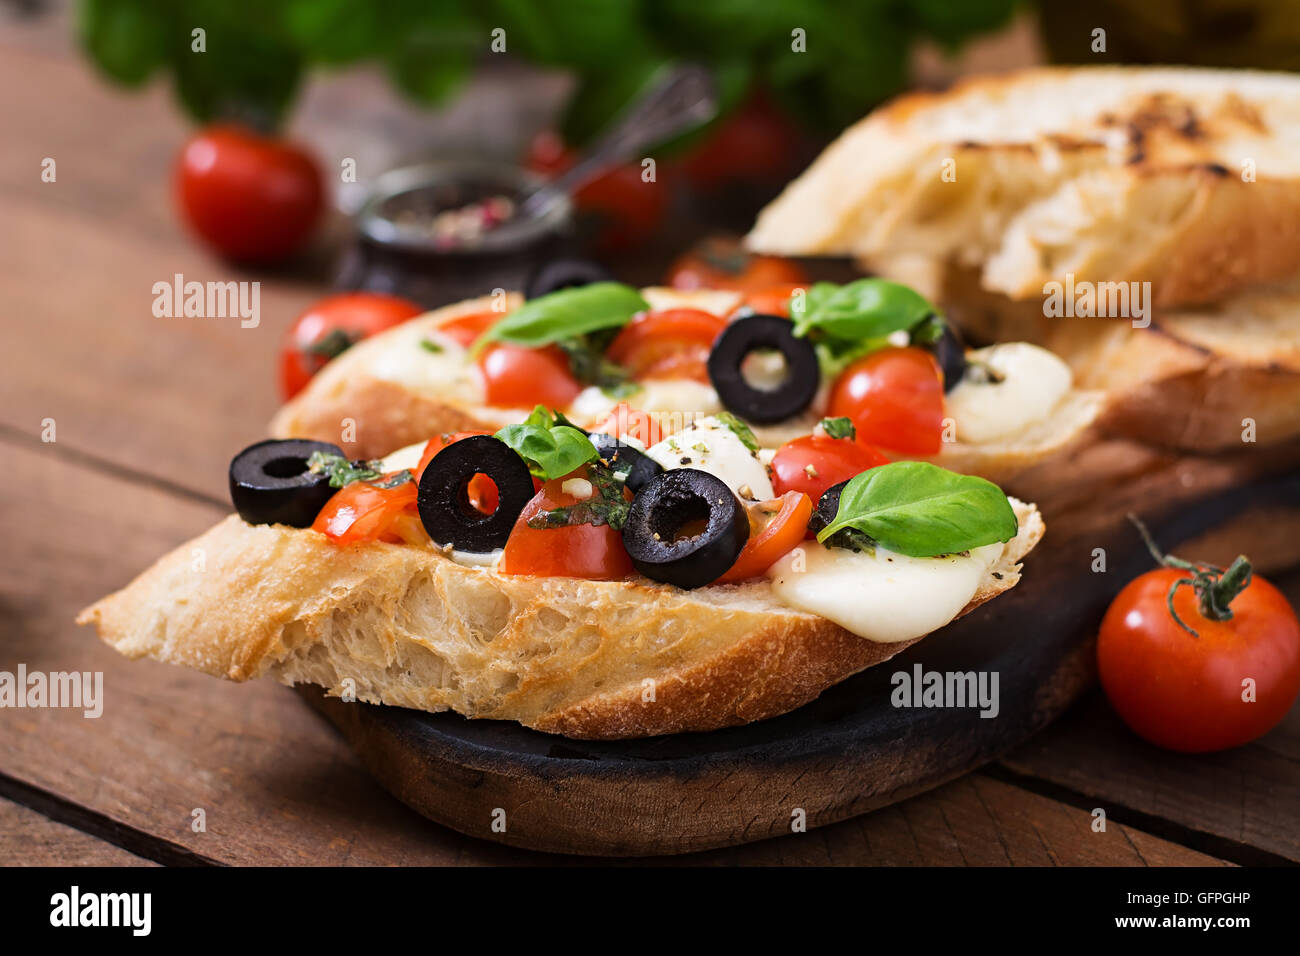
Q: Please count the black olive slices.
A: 8